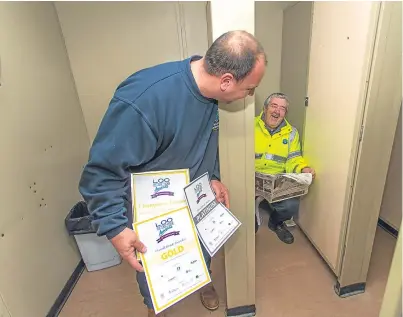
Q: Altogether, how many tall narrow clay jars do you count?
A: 0